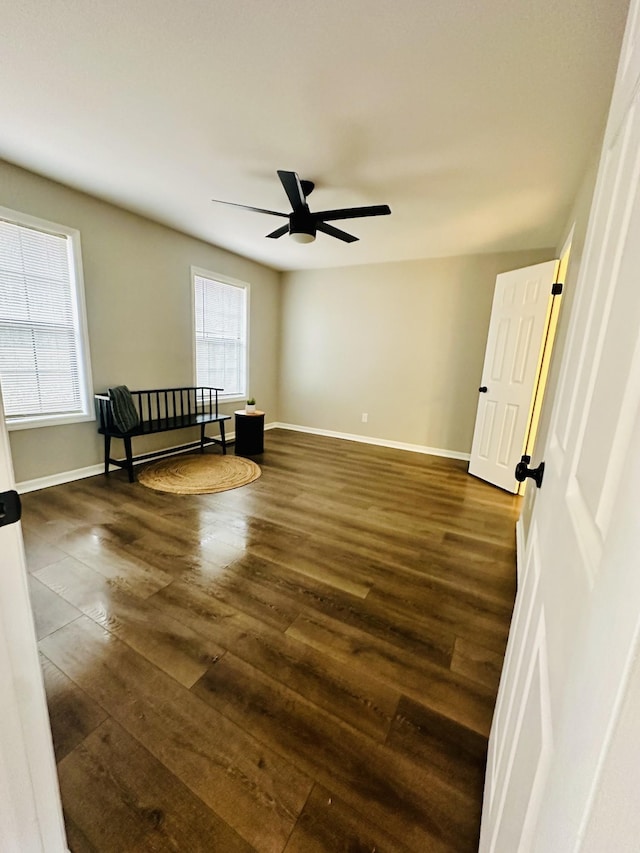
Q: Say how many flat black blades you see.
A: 5